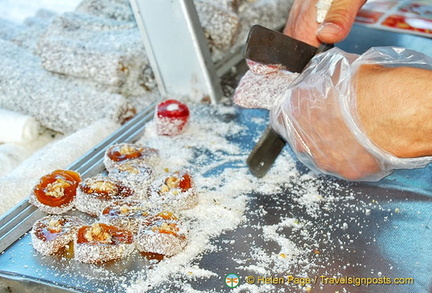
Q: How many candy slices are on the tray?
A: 10